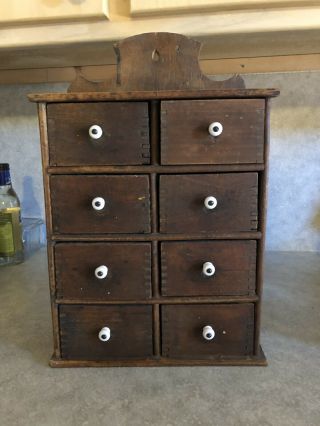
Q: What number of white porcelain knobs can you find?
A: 8